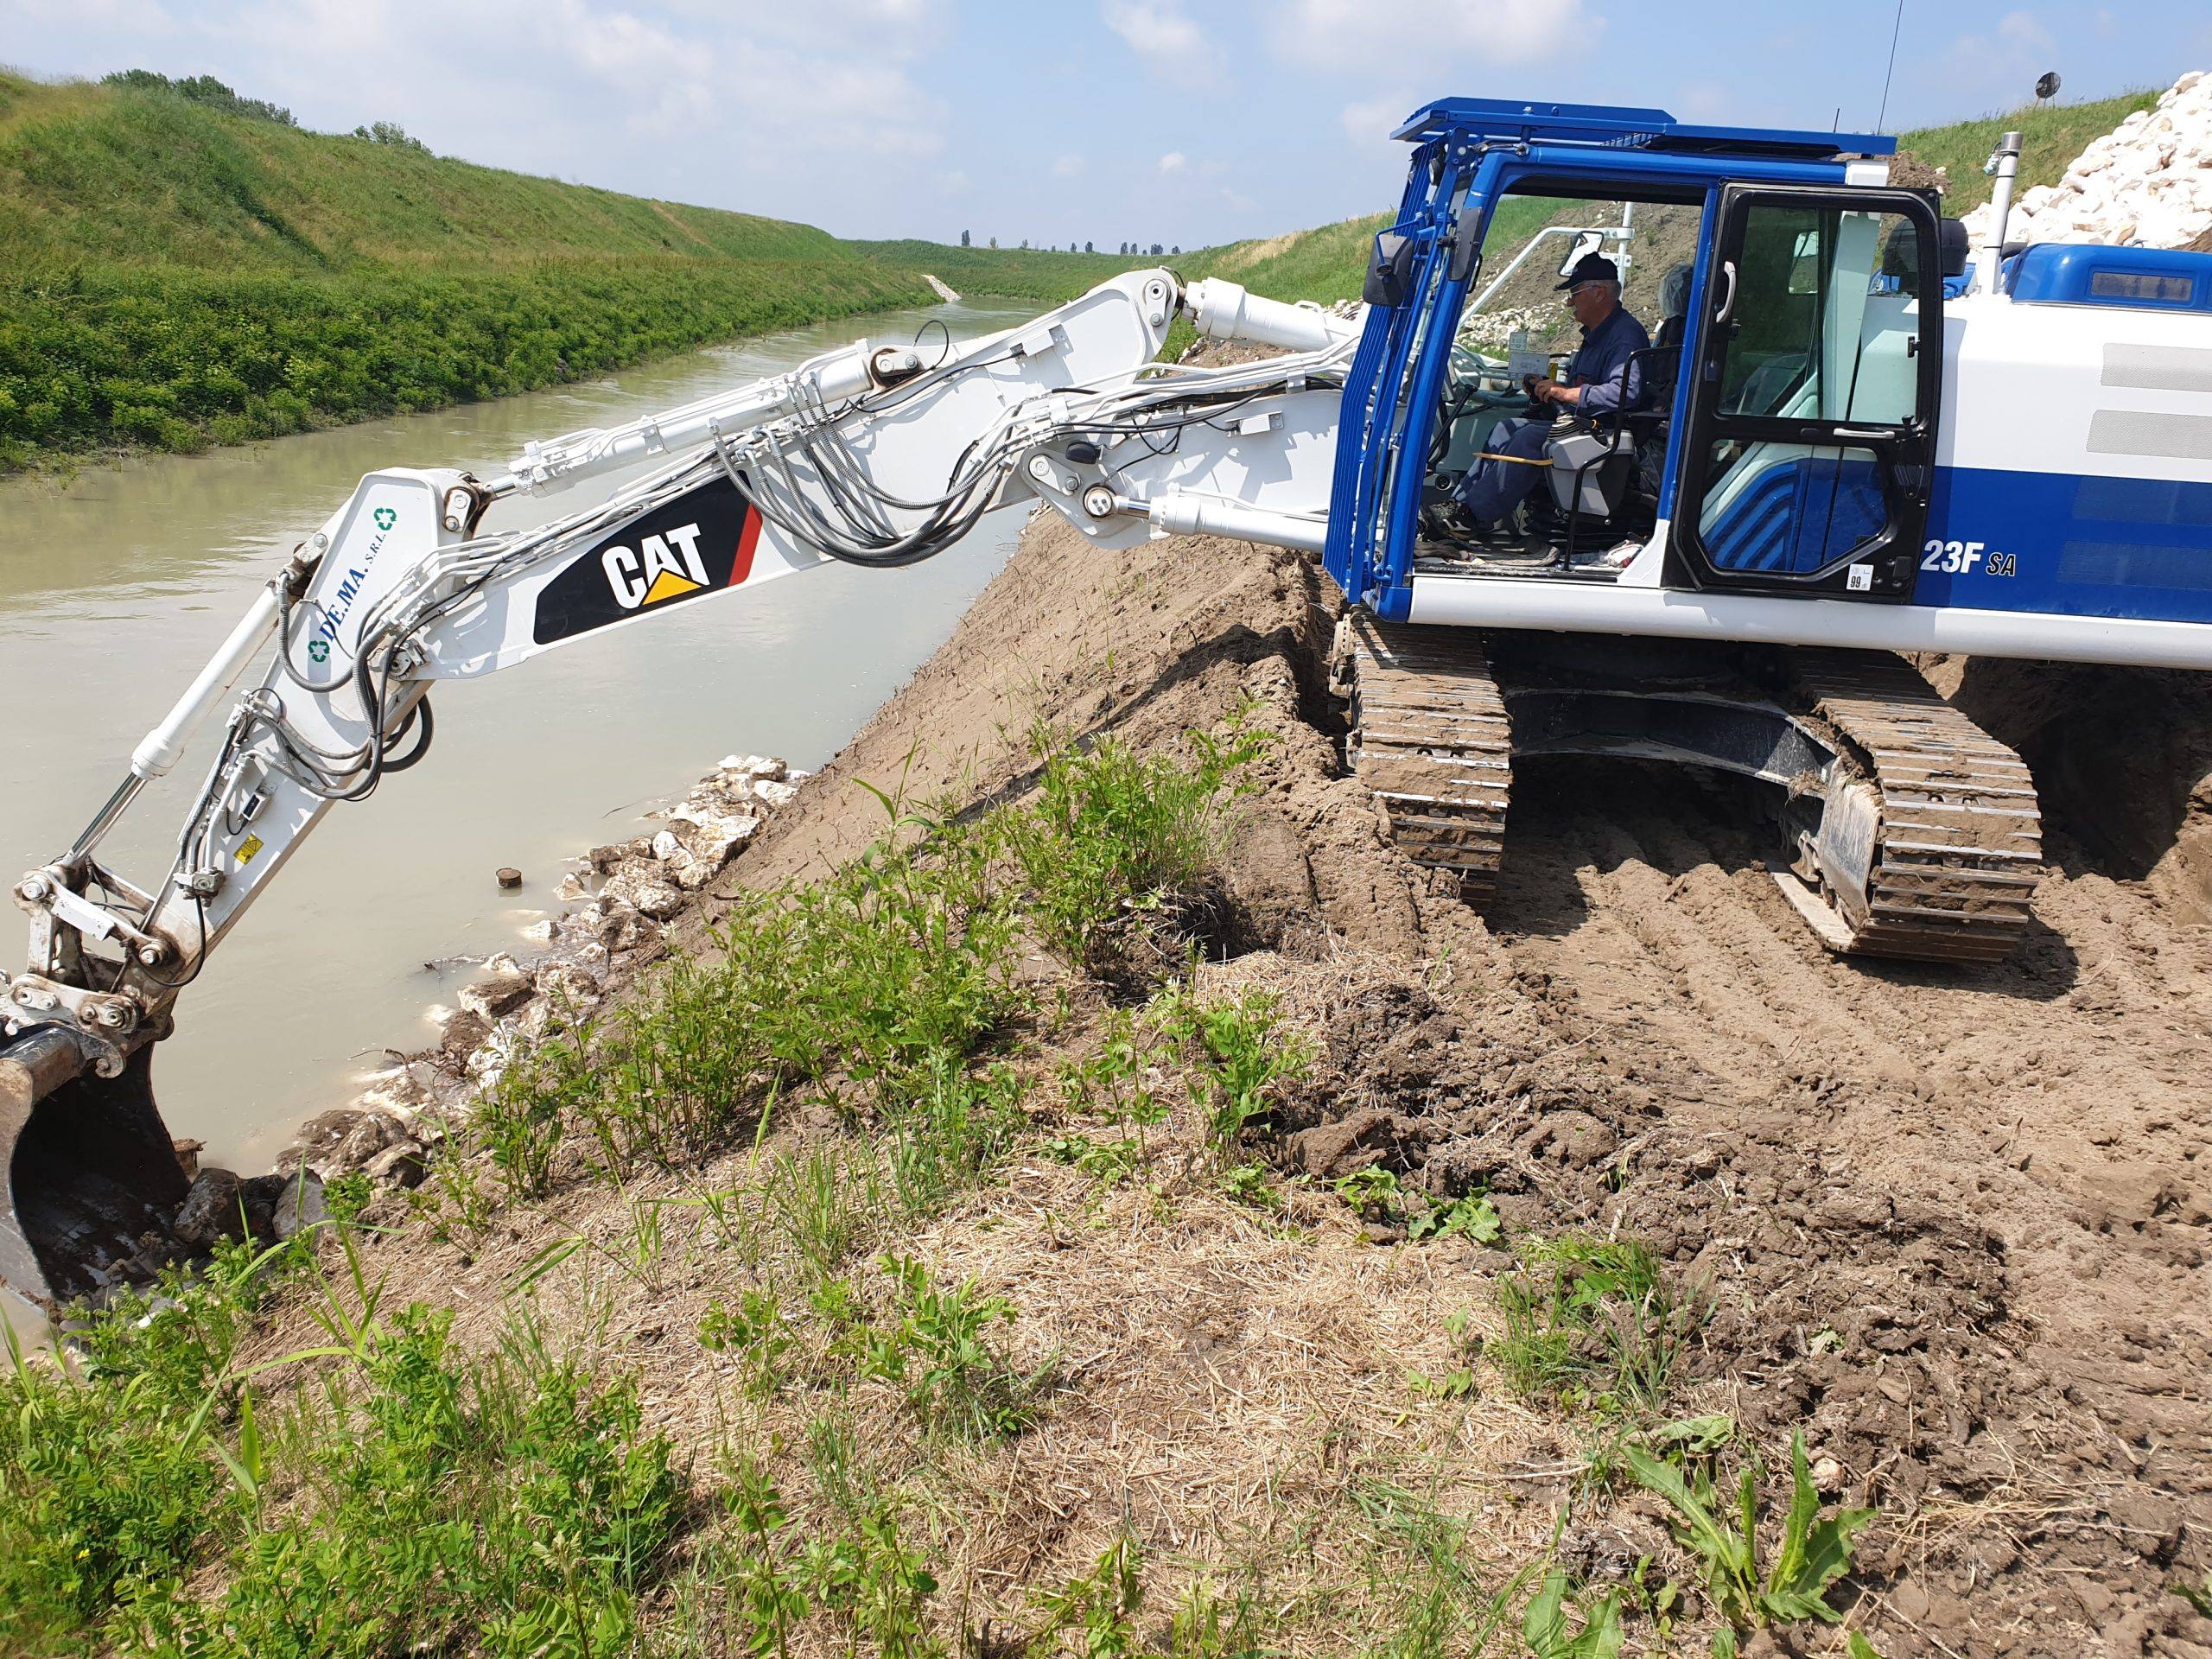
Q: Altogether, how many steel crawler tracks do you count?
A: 2